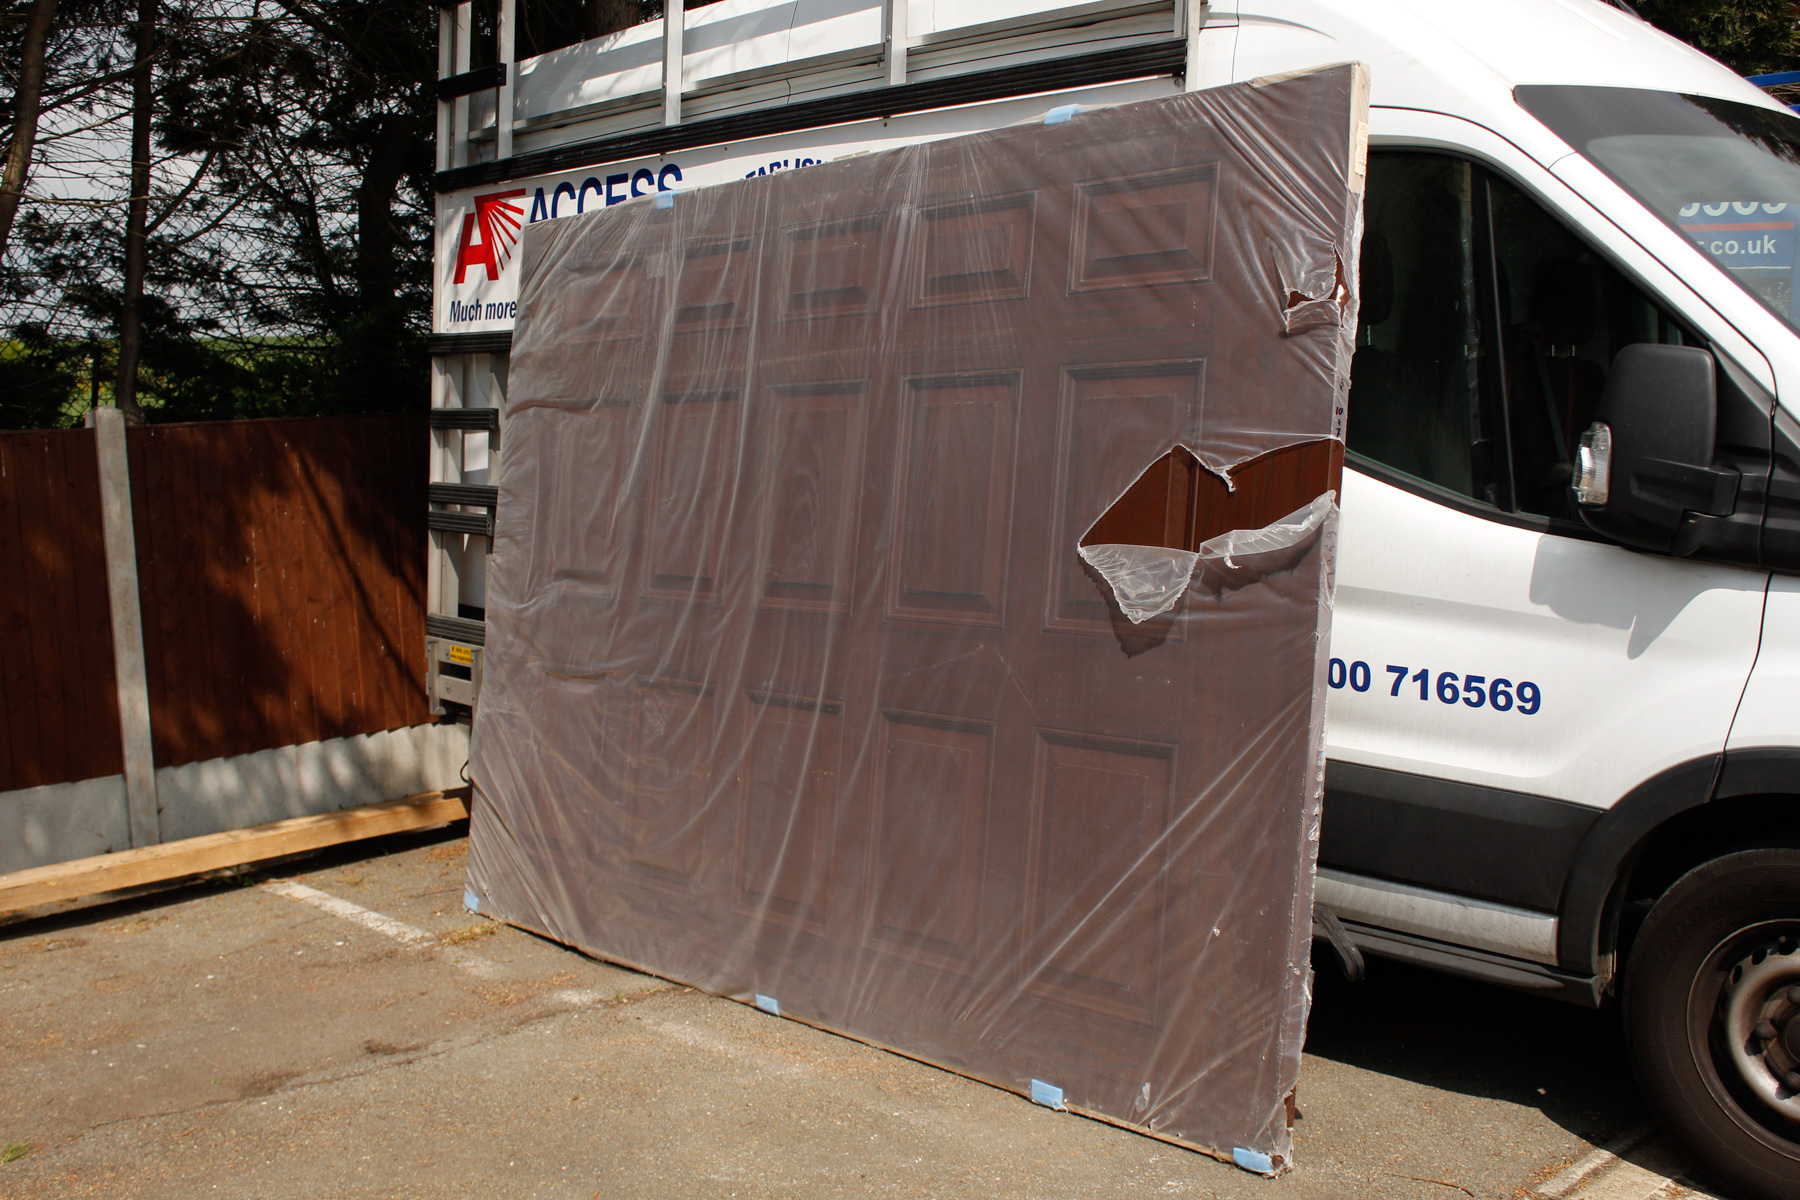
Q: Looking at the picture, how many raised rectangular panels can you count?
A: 15